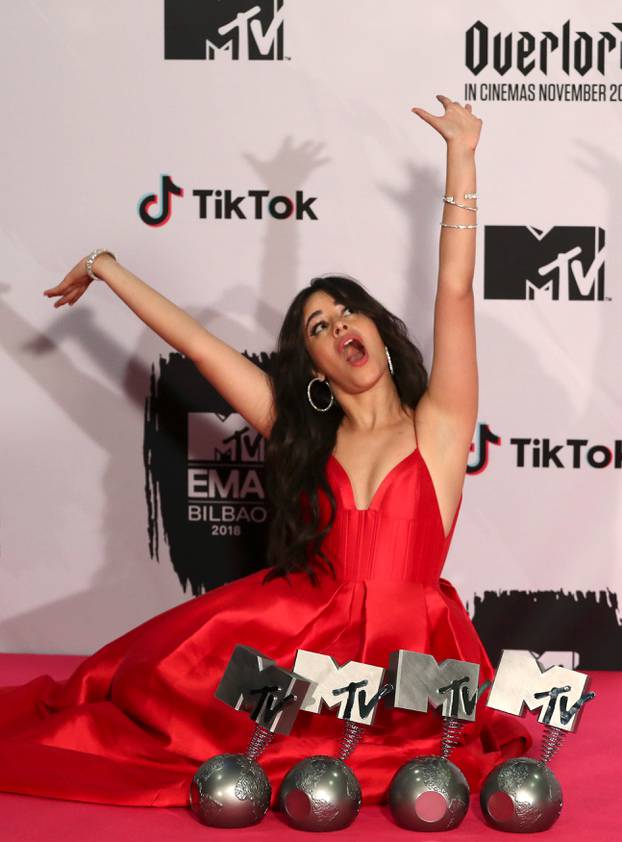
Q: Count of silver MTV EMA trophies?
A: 4